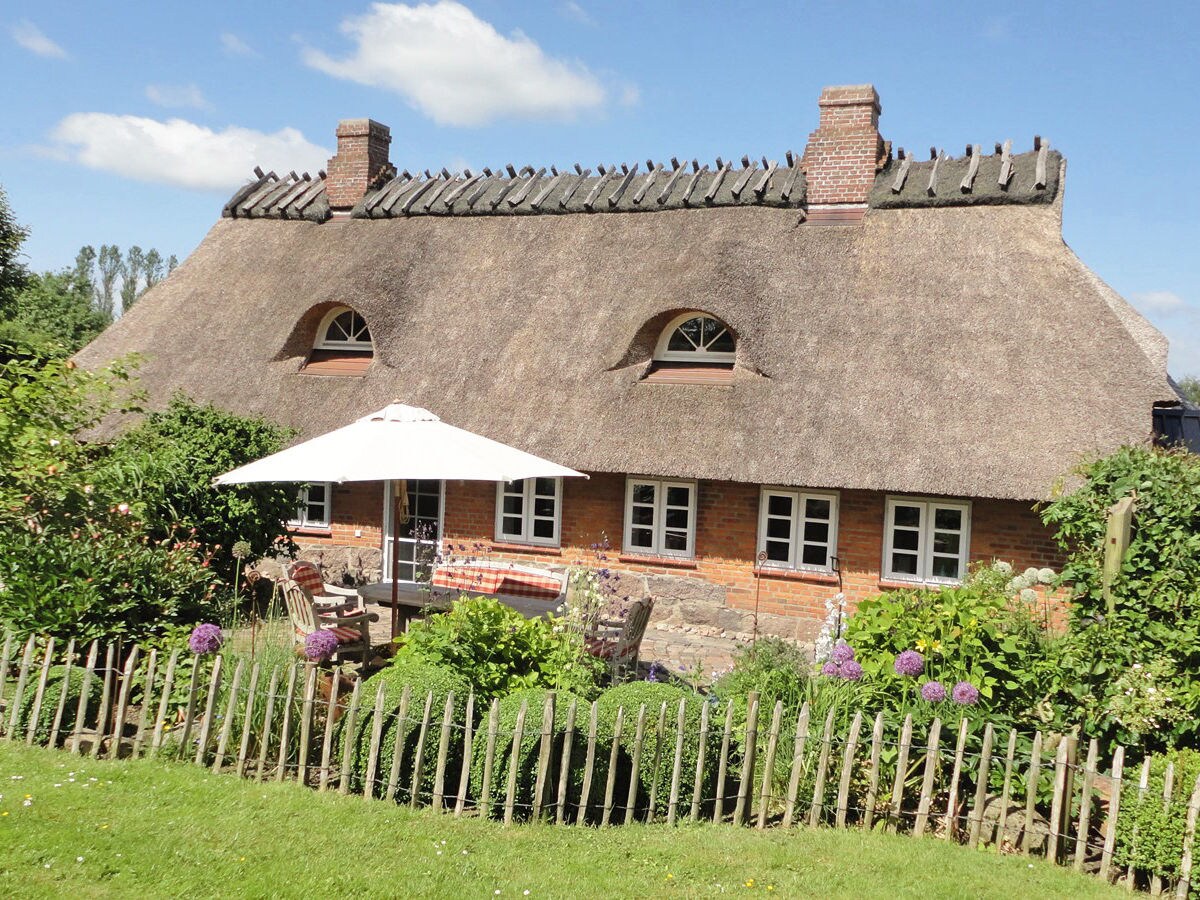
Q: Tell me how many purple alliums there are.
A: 8